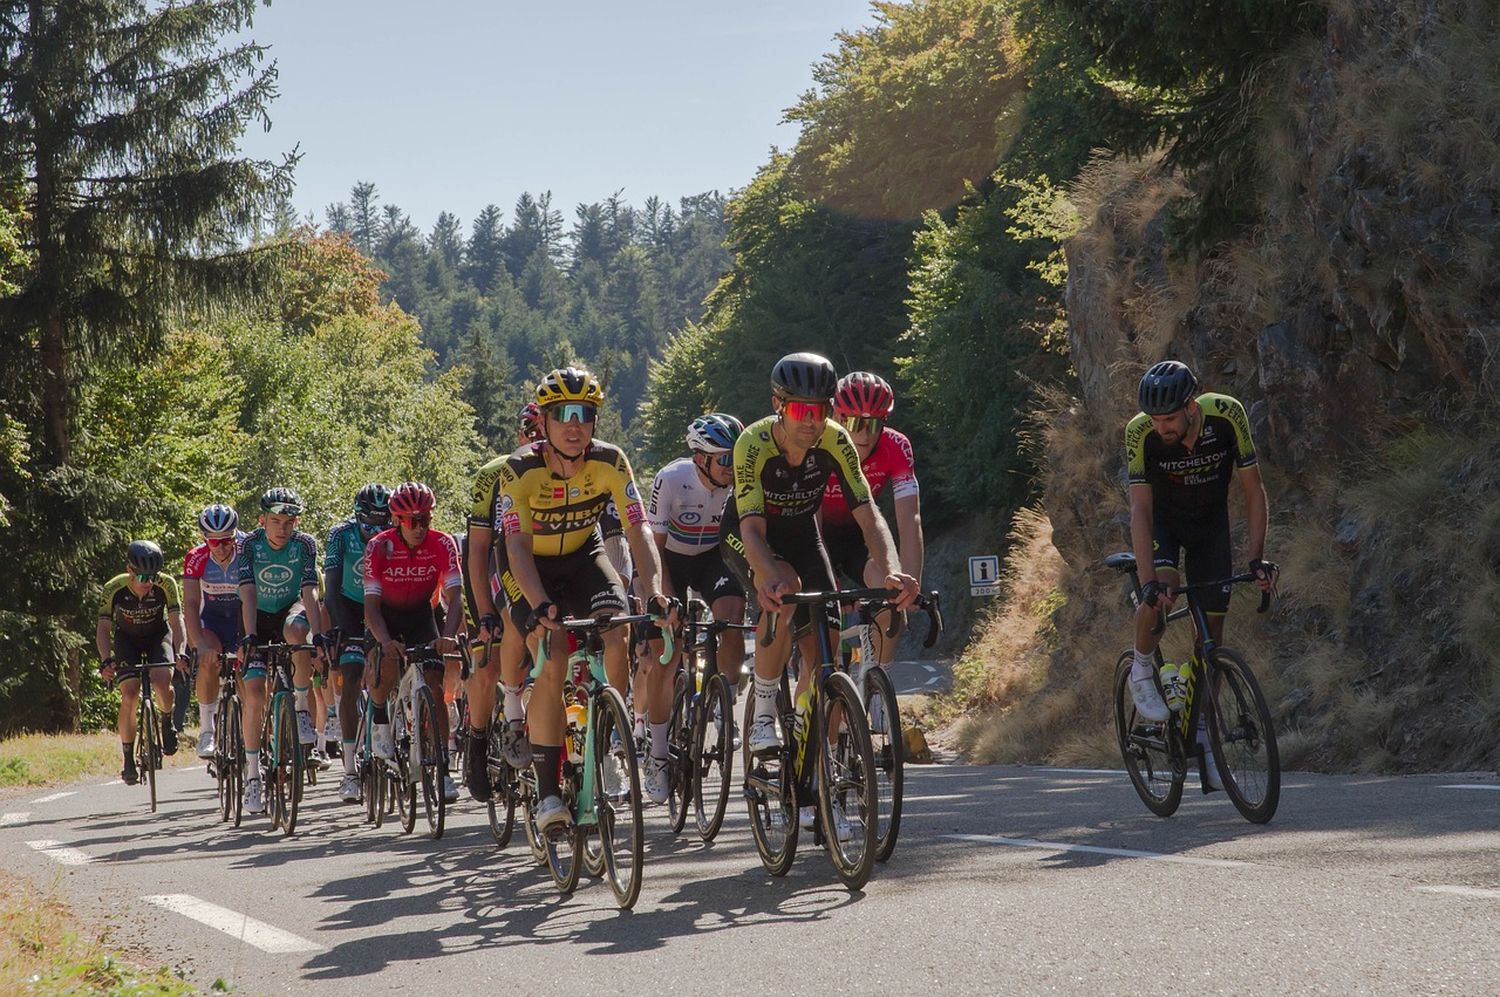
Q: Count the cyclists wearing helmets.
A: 11